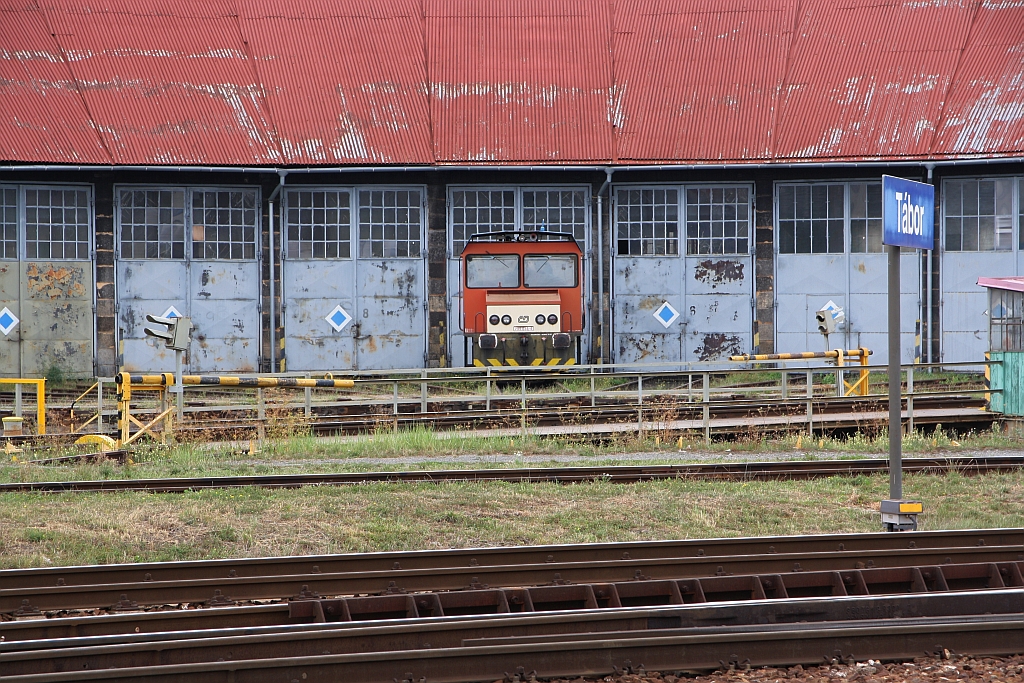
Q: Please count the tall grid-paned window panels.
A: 14